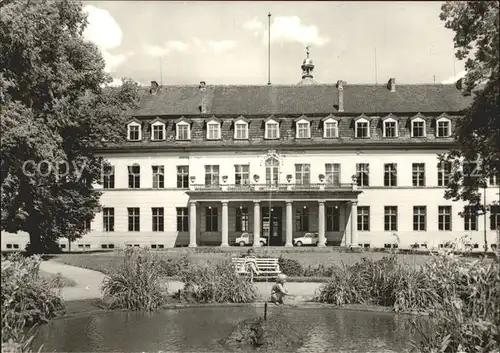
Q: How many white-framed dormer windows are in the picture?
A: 12